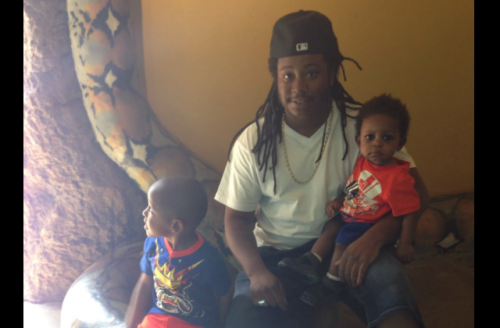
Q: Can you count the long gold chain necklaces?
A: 1